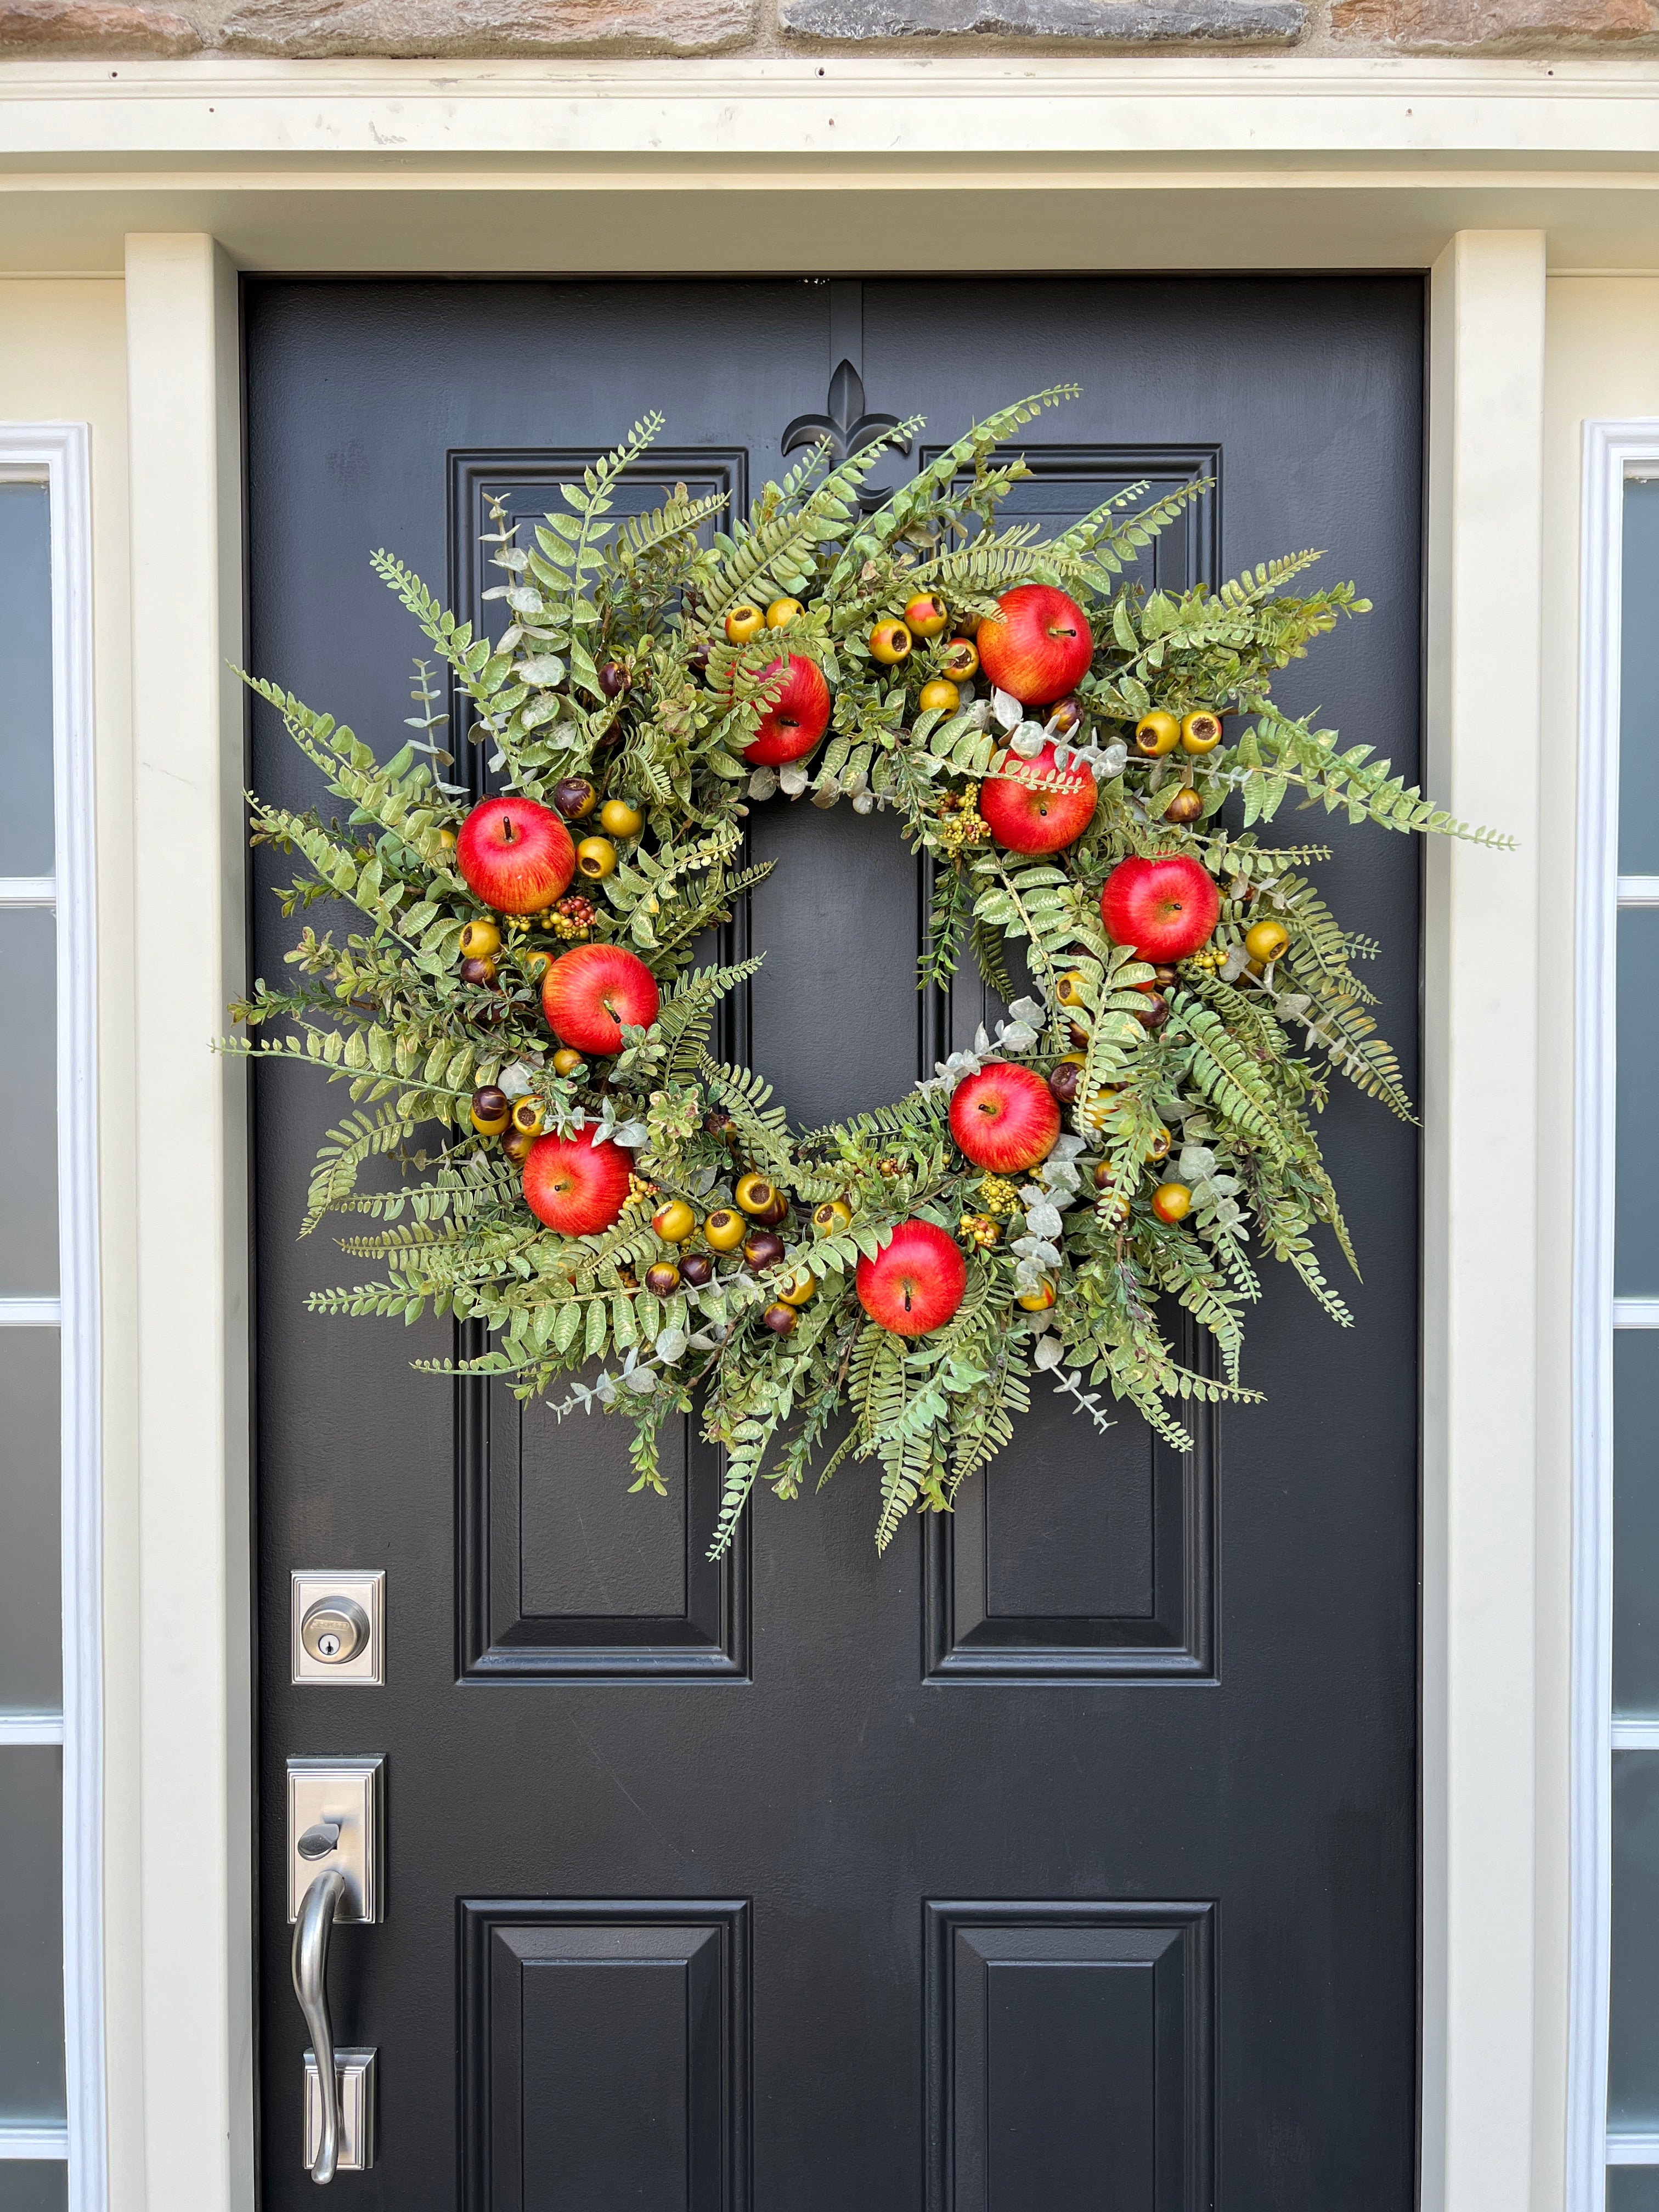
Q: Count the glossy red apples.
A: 9